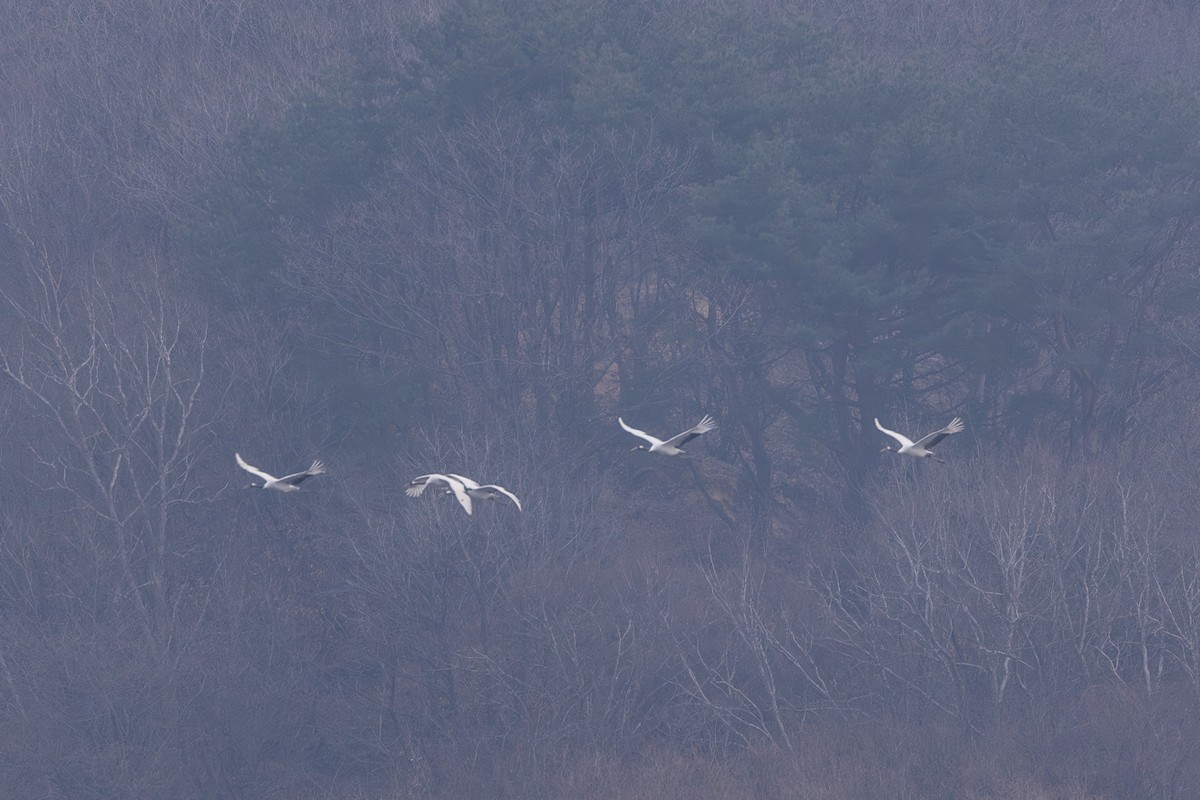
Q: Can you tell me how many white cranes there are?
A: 5